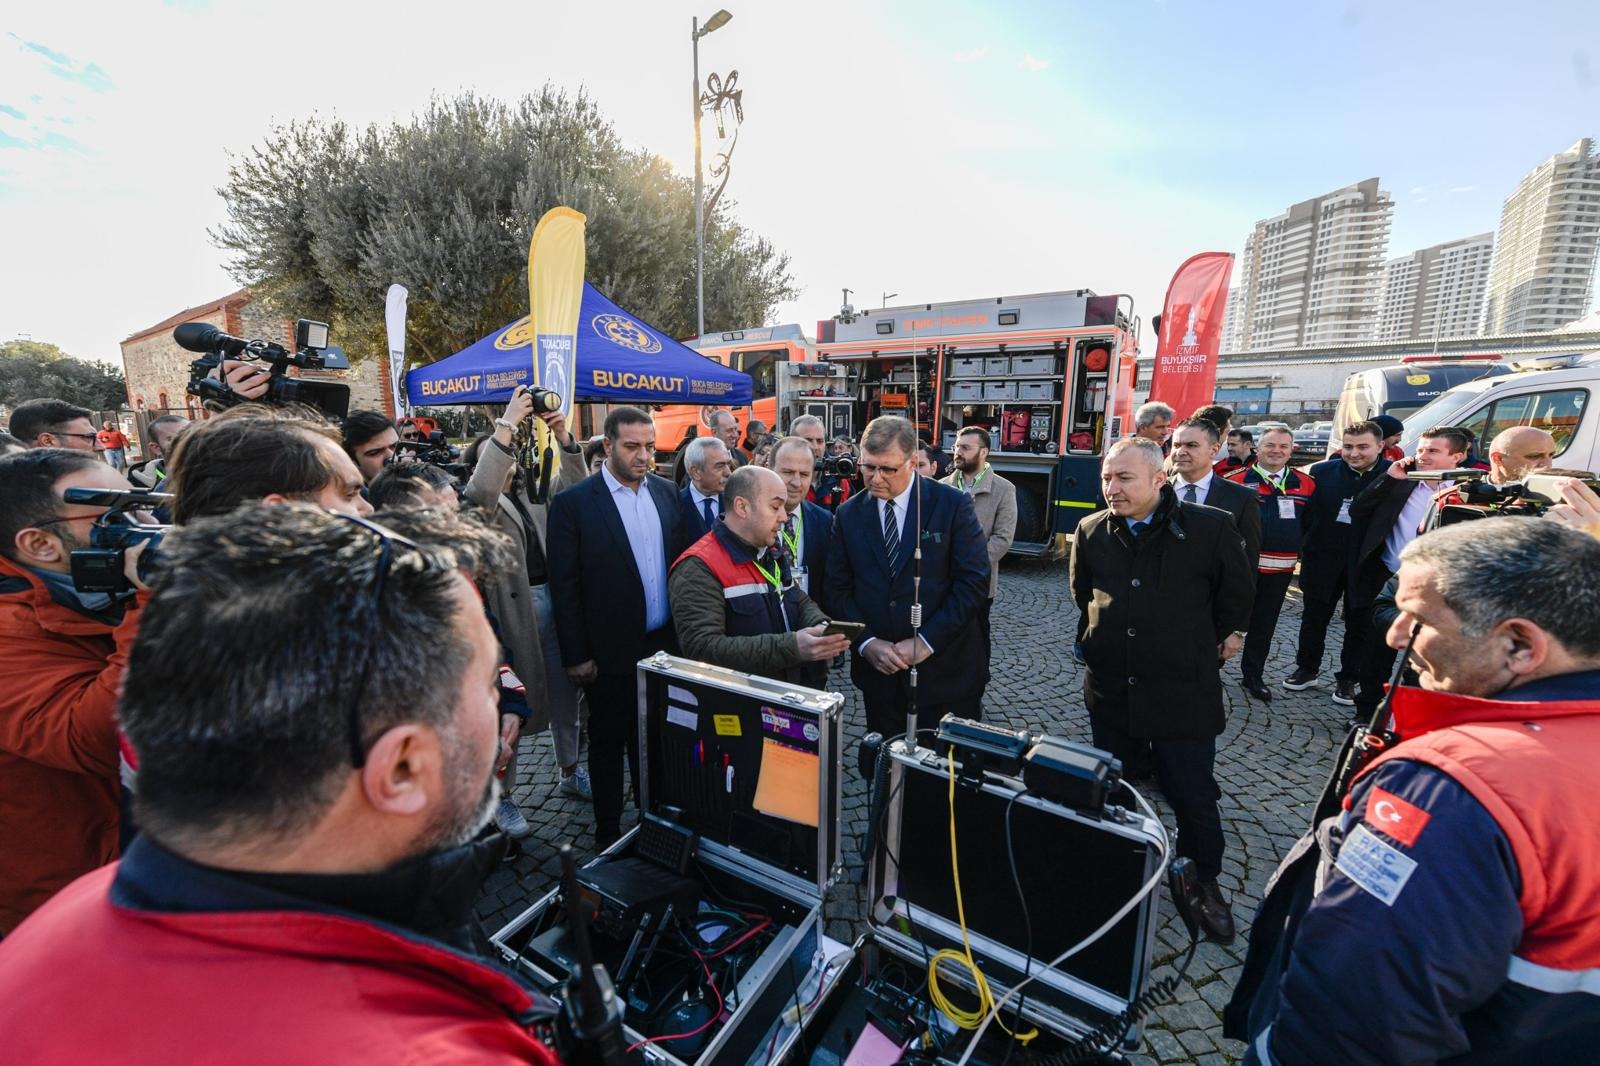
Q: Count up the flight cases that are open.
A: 2